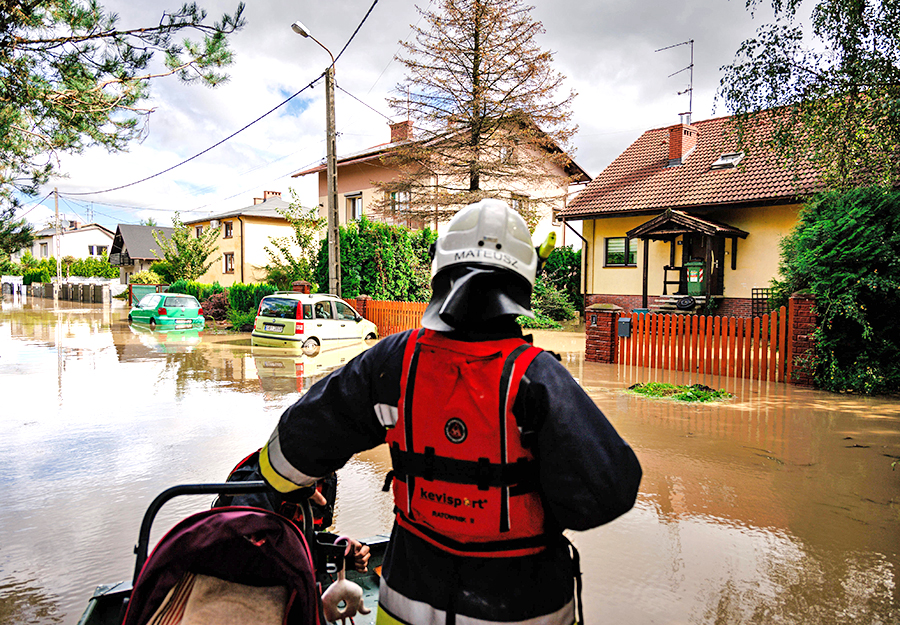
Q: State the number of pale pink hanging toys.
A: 1